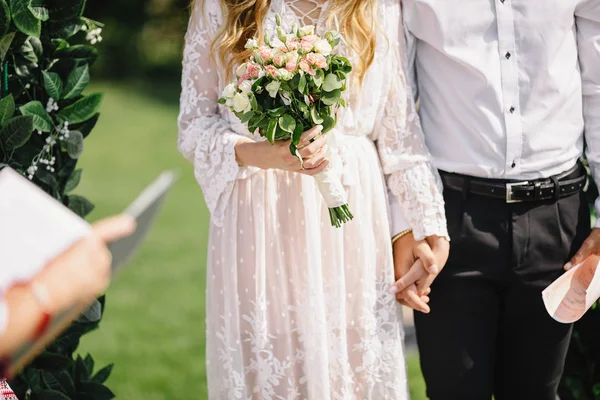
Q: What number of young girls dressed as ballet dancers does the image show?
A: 0